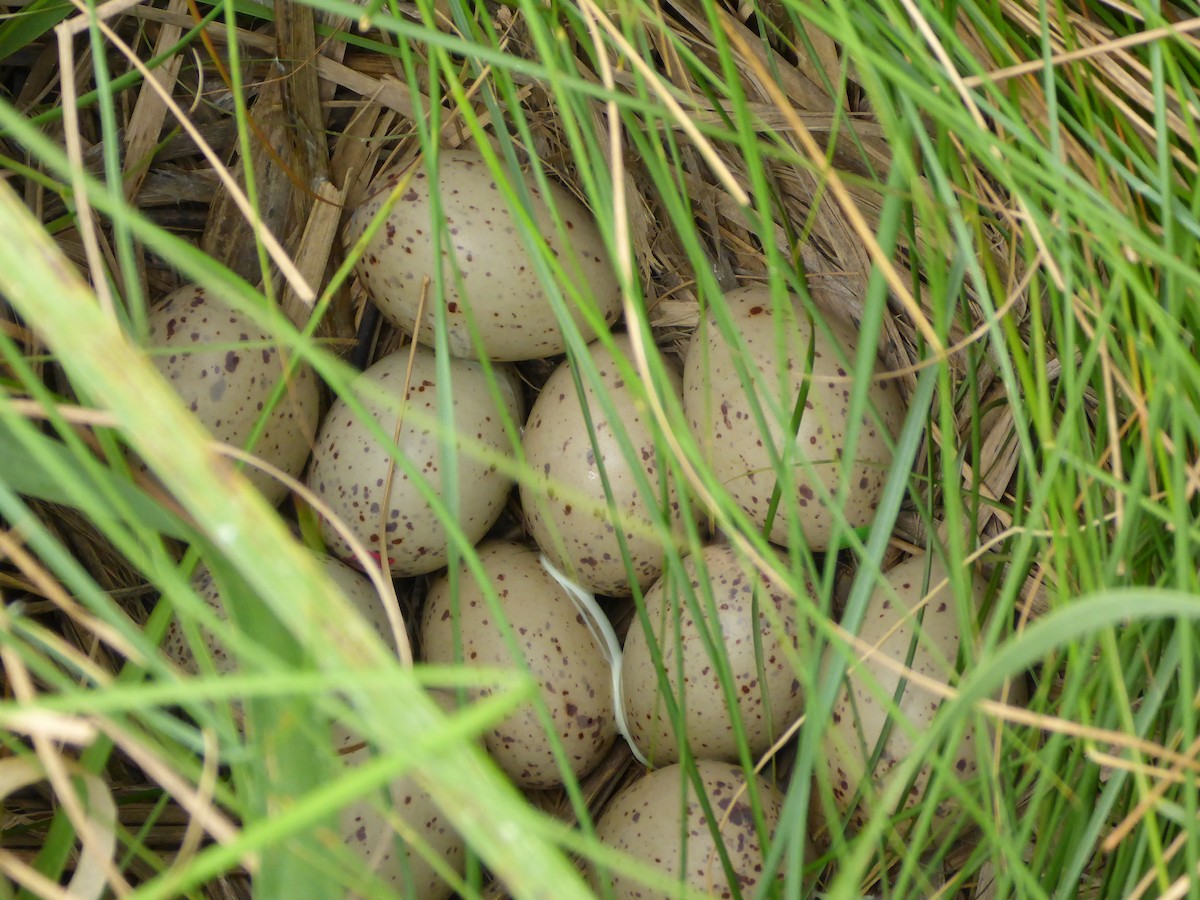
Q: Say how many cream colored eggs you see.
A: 11